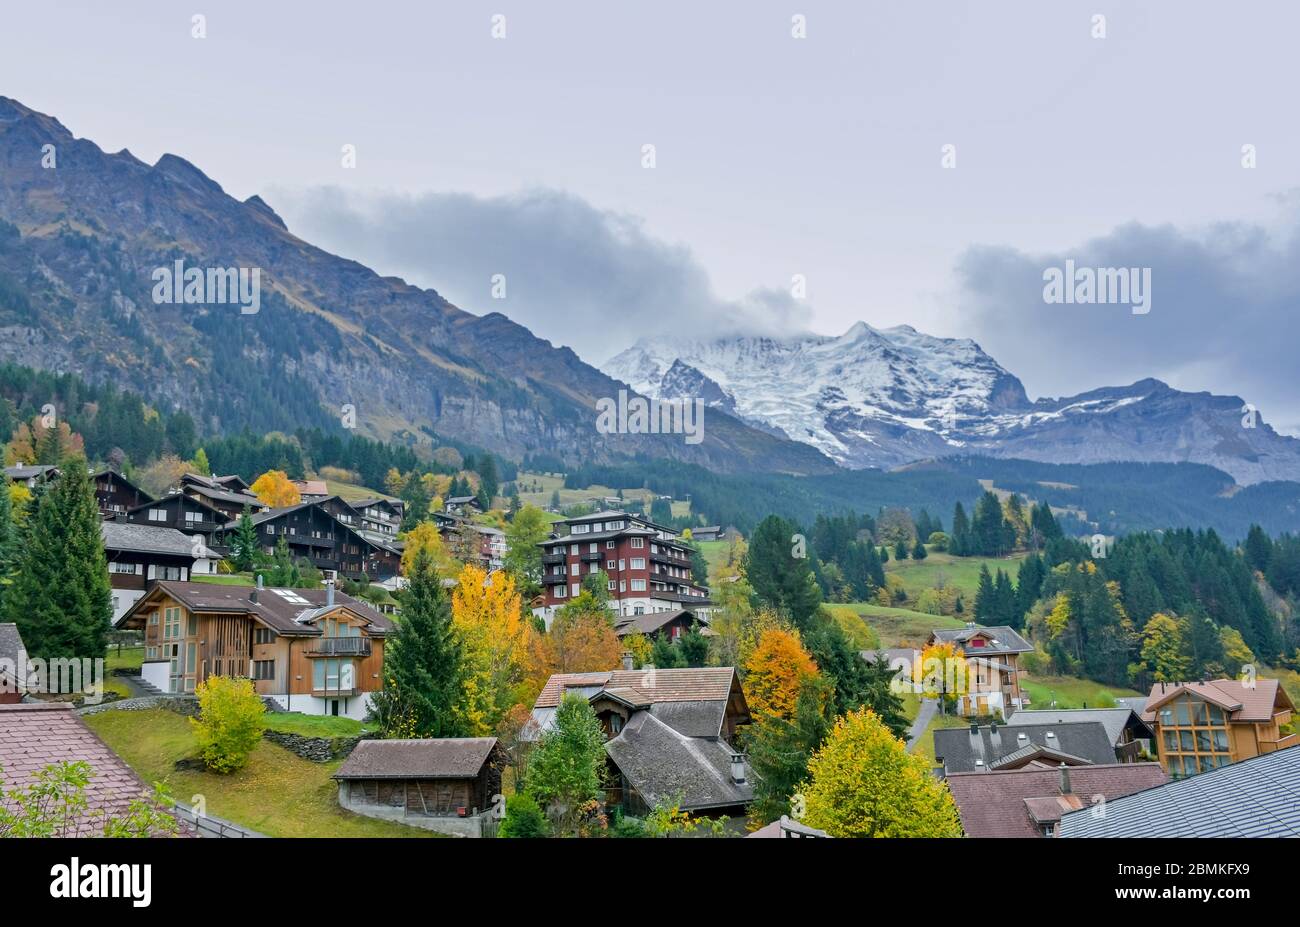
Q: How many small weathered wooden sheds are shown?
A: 1